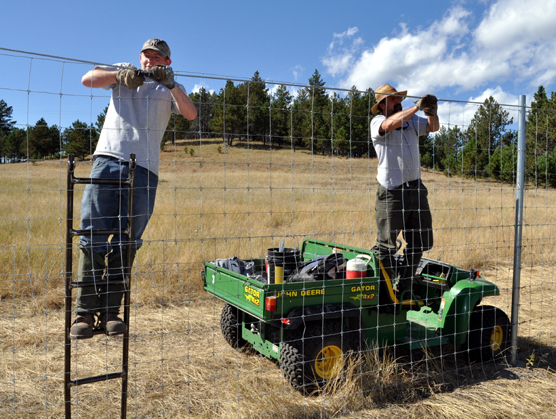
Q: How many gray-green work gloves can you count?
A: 4